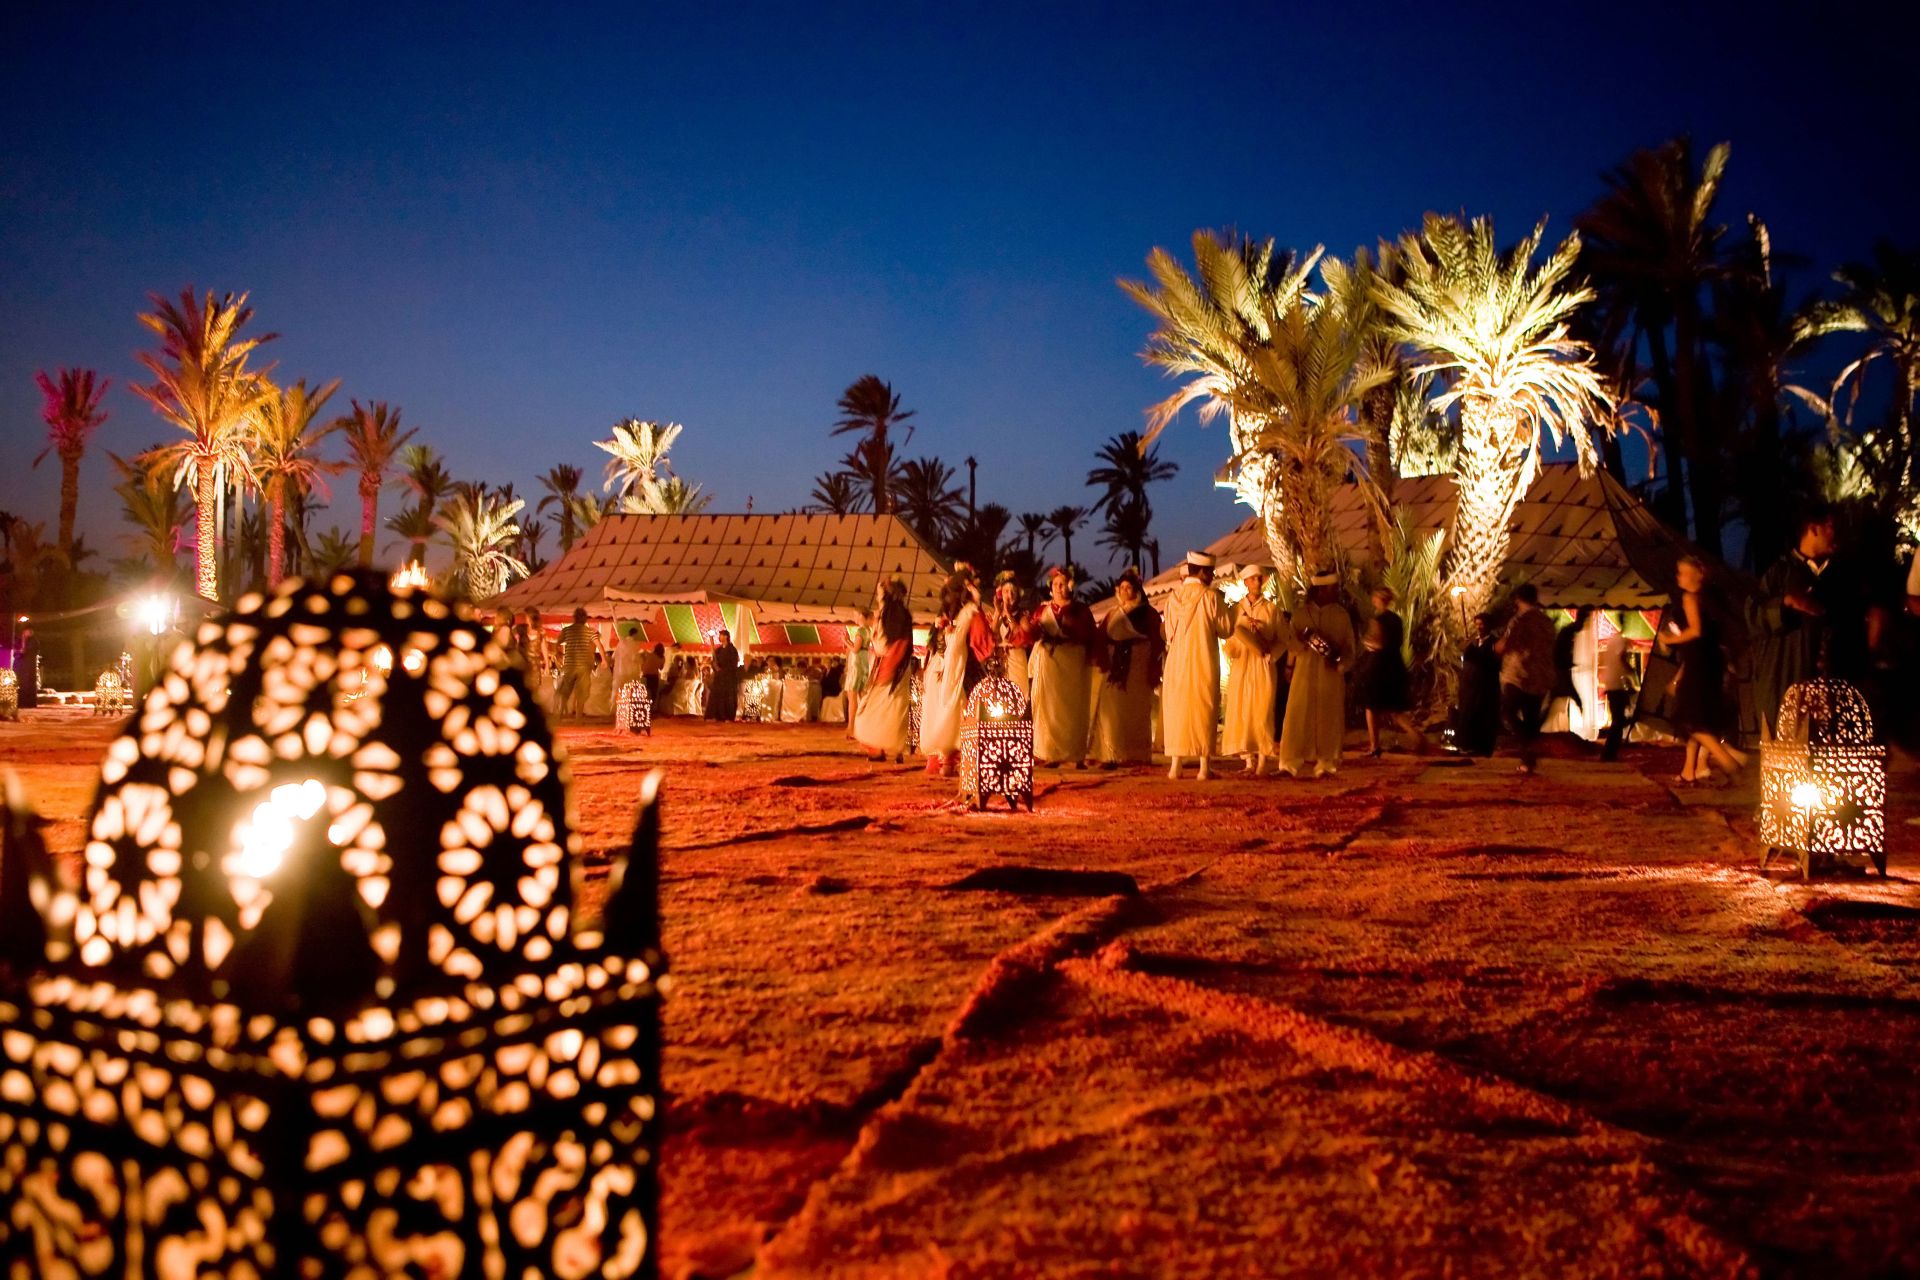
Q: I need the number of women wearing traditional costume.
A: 5